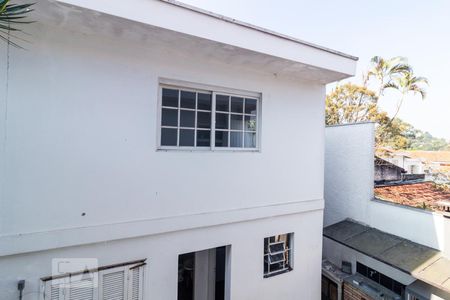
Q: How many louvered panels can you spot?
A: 4